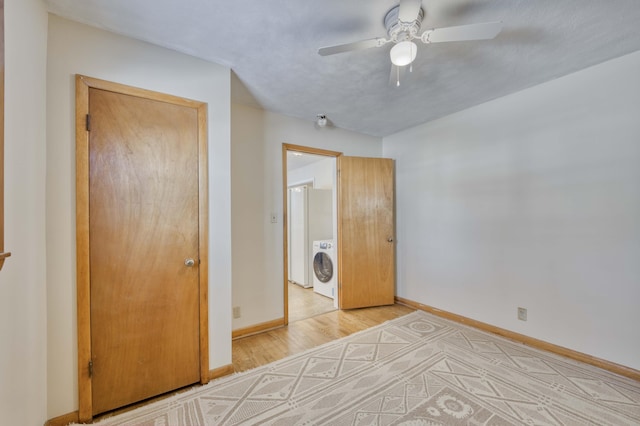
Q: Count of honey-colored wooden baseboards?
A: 4